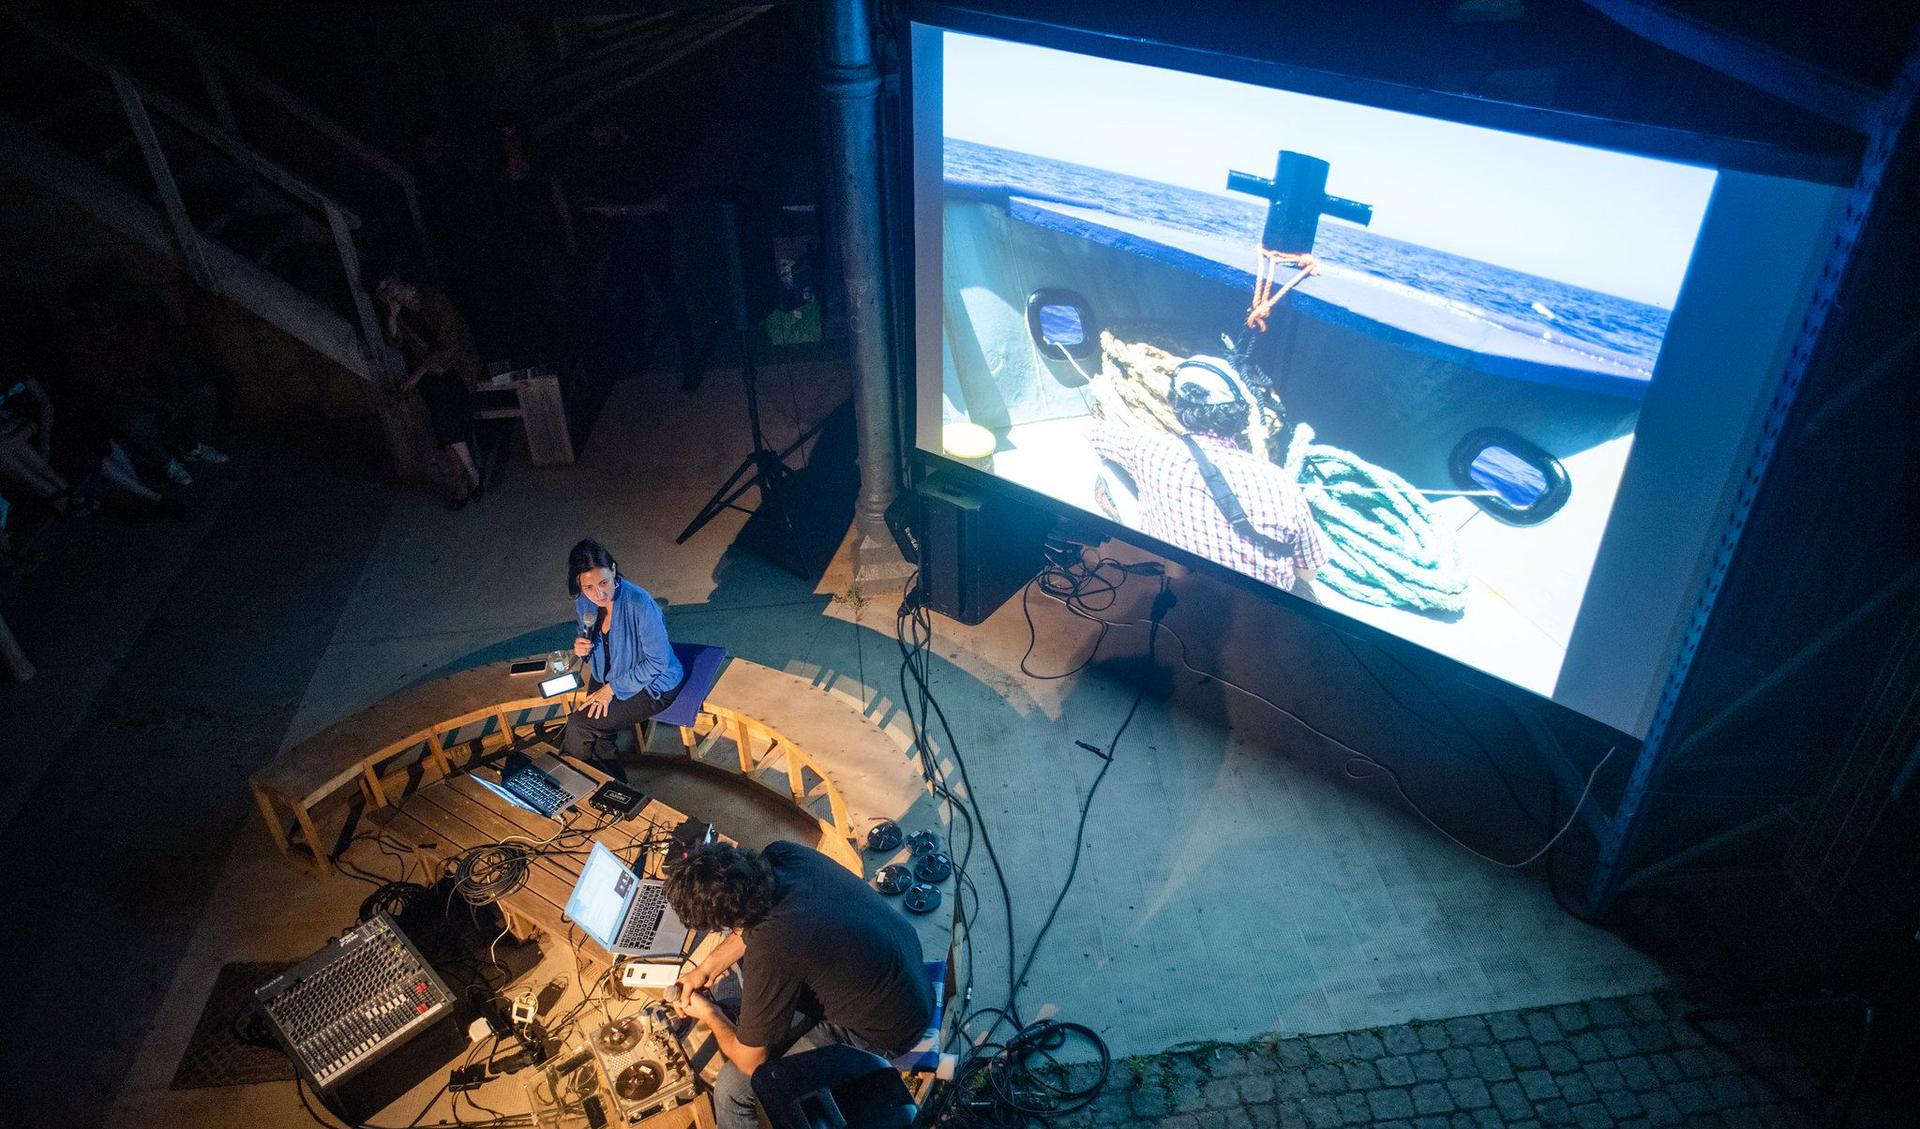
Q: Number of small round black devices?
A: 5